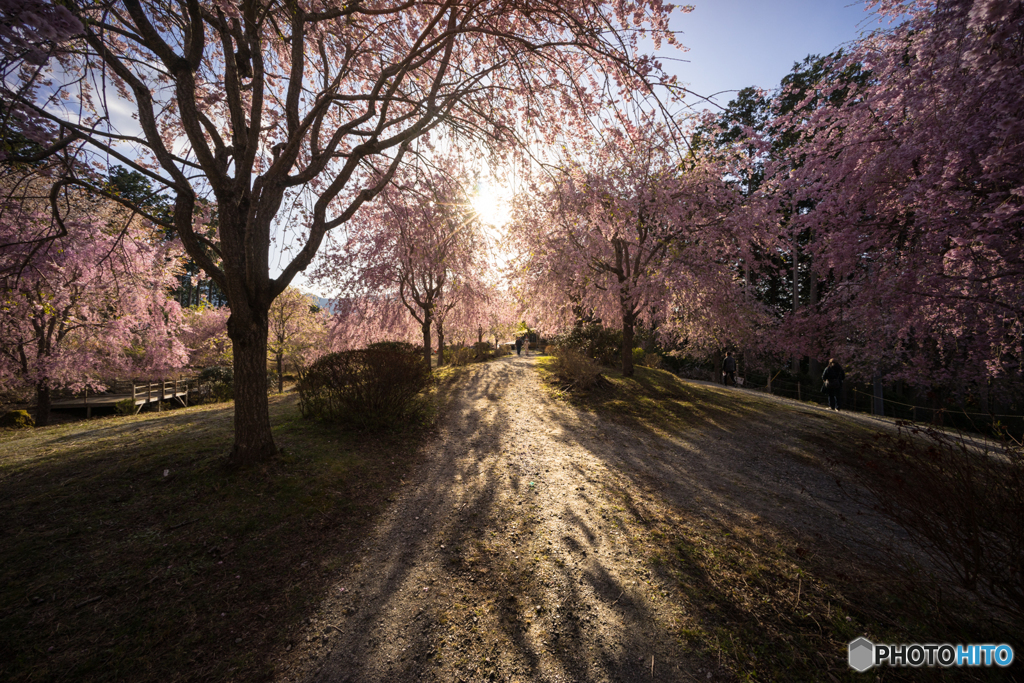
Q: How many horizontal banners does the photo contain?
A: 0